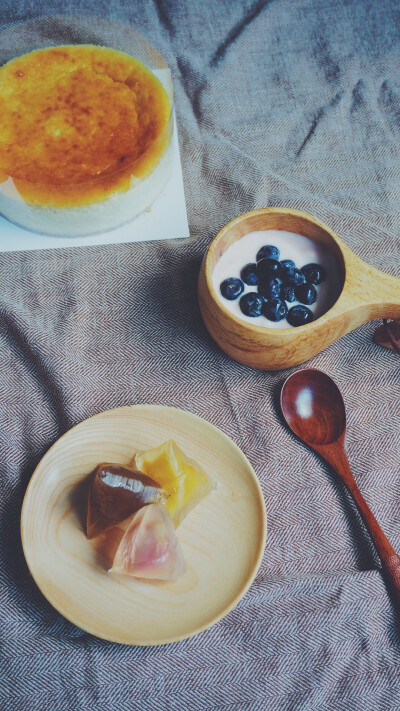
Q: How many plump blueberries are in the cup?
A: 13